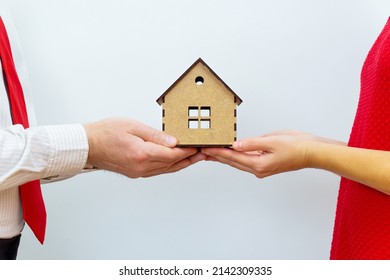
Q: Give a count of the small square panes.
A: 4